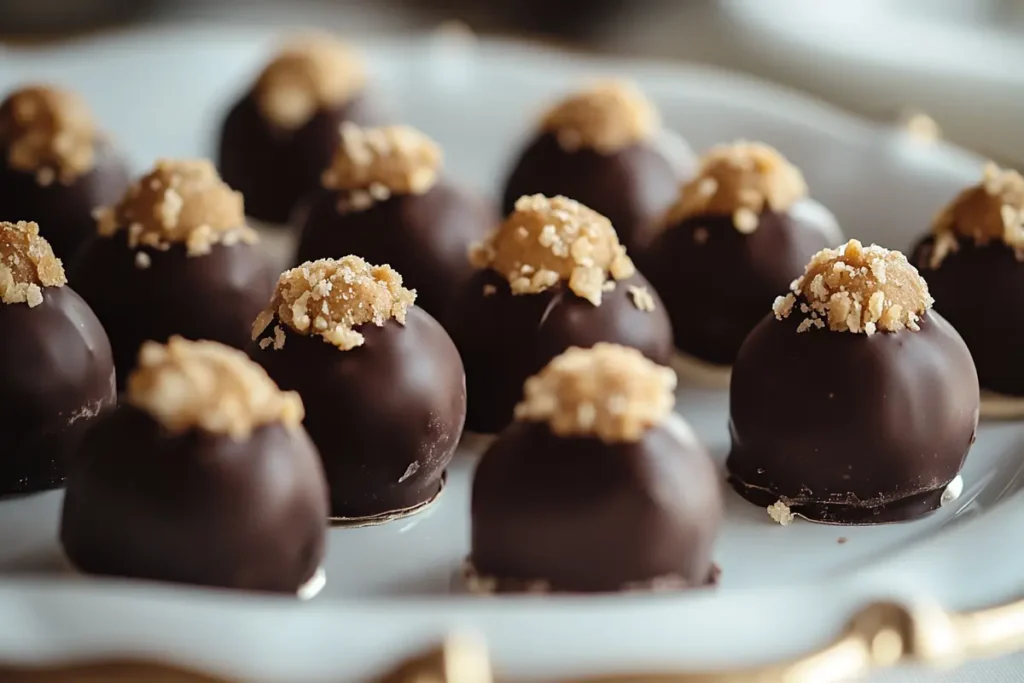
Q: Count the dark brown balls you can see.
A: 13